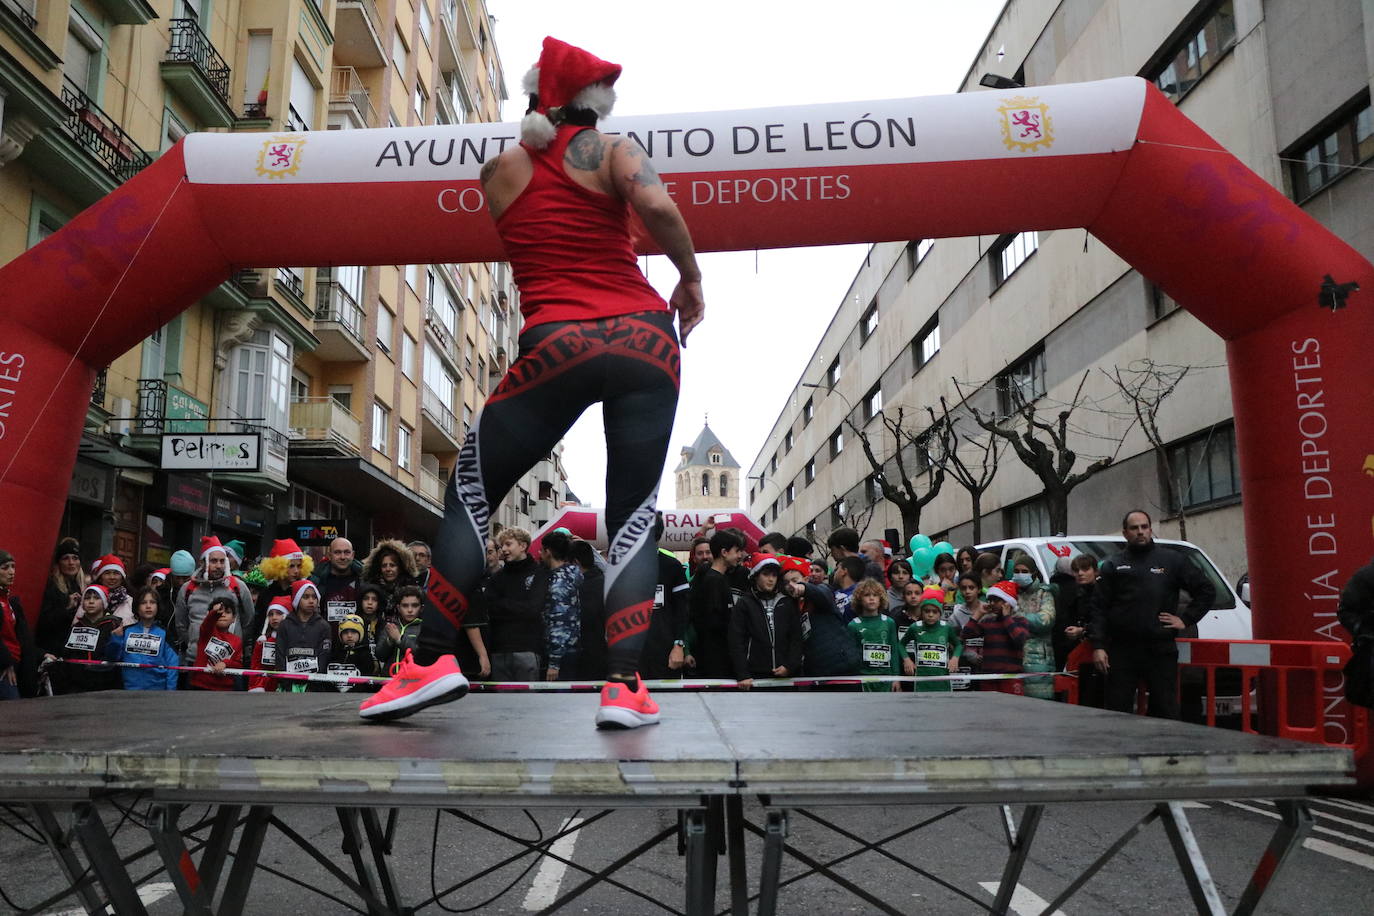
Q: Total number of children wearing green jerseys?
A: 2